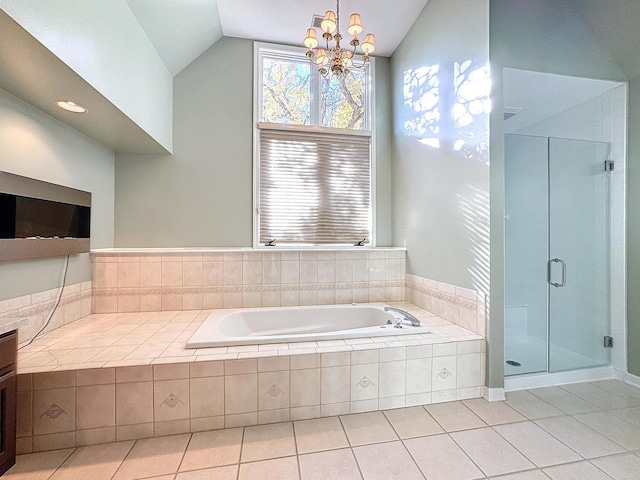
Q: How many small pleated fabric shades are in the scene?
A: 6